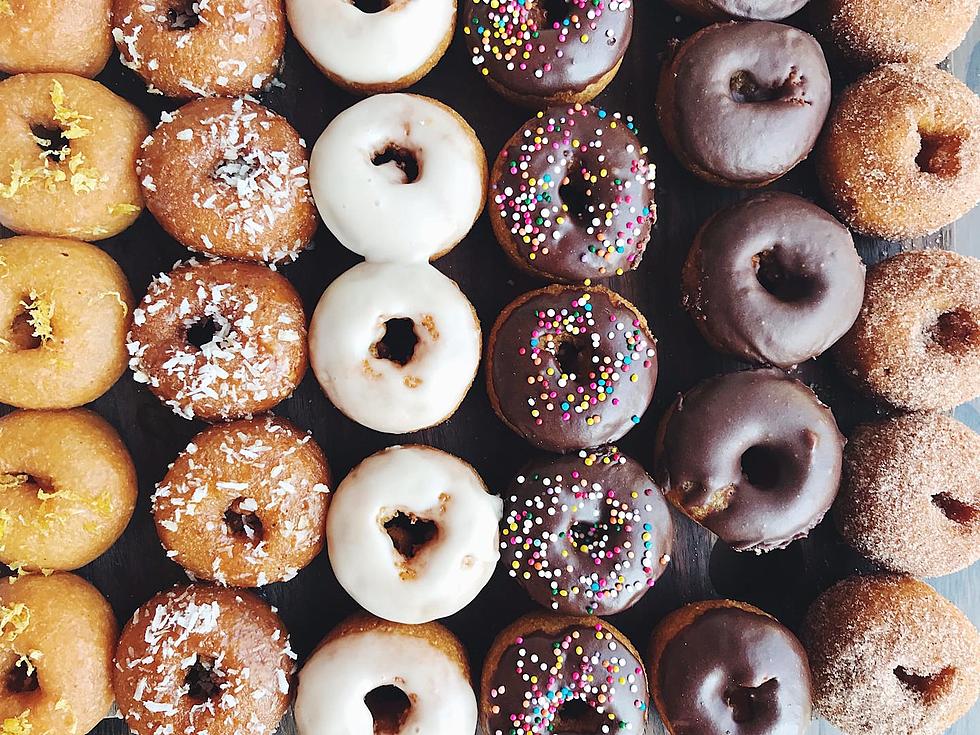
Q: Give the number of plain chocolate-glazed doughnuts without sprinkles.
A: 5